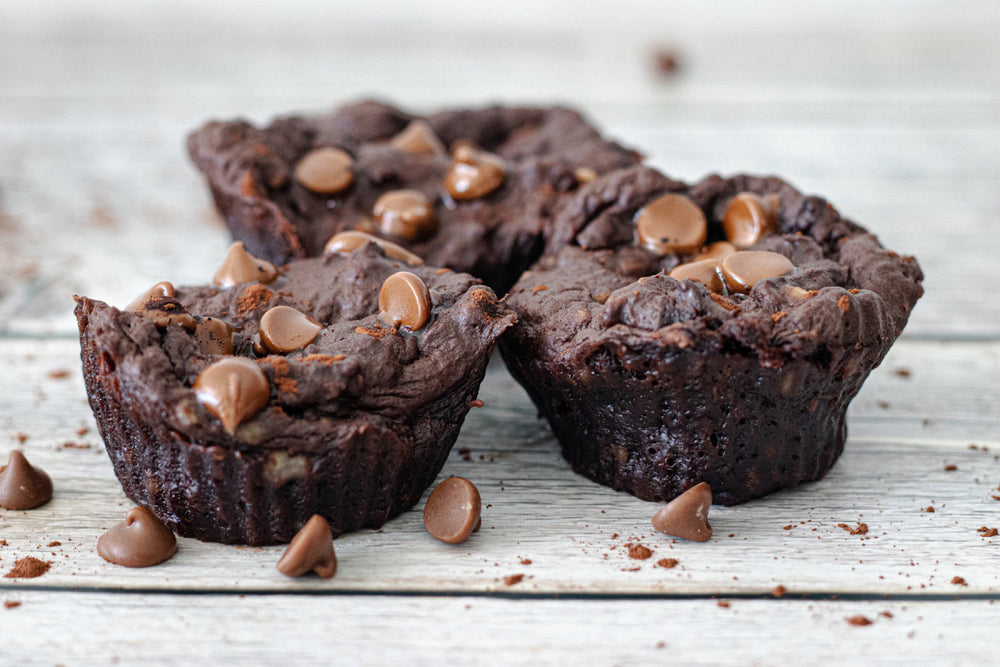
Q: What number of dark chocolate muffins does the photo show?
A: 3